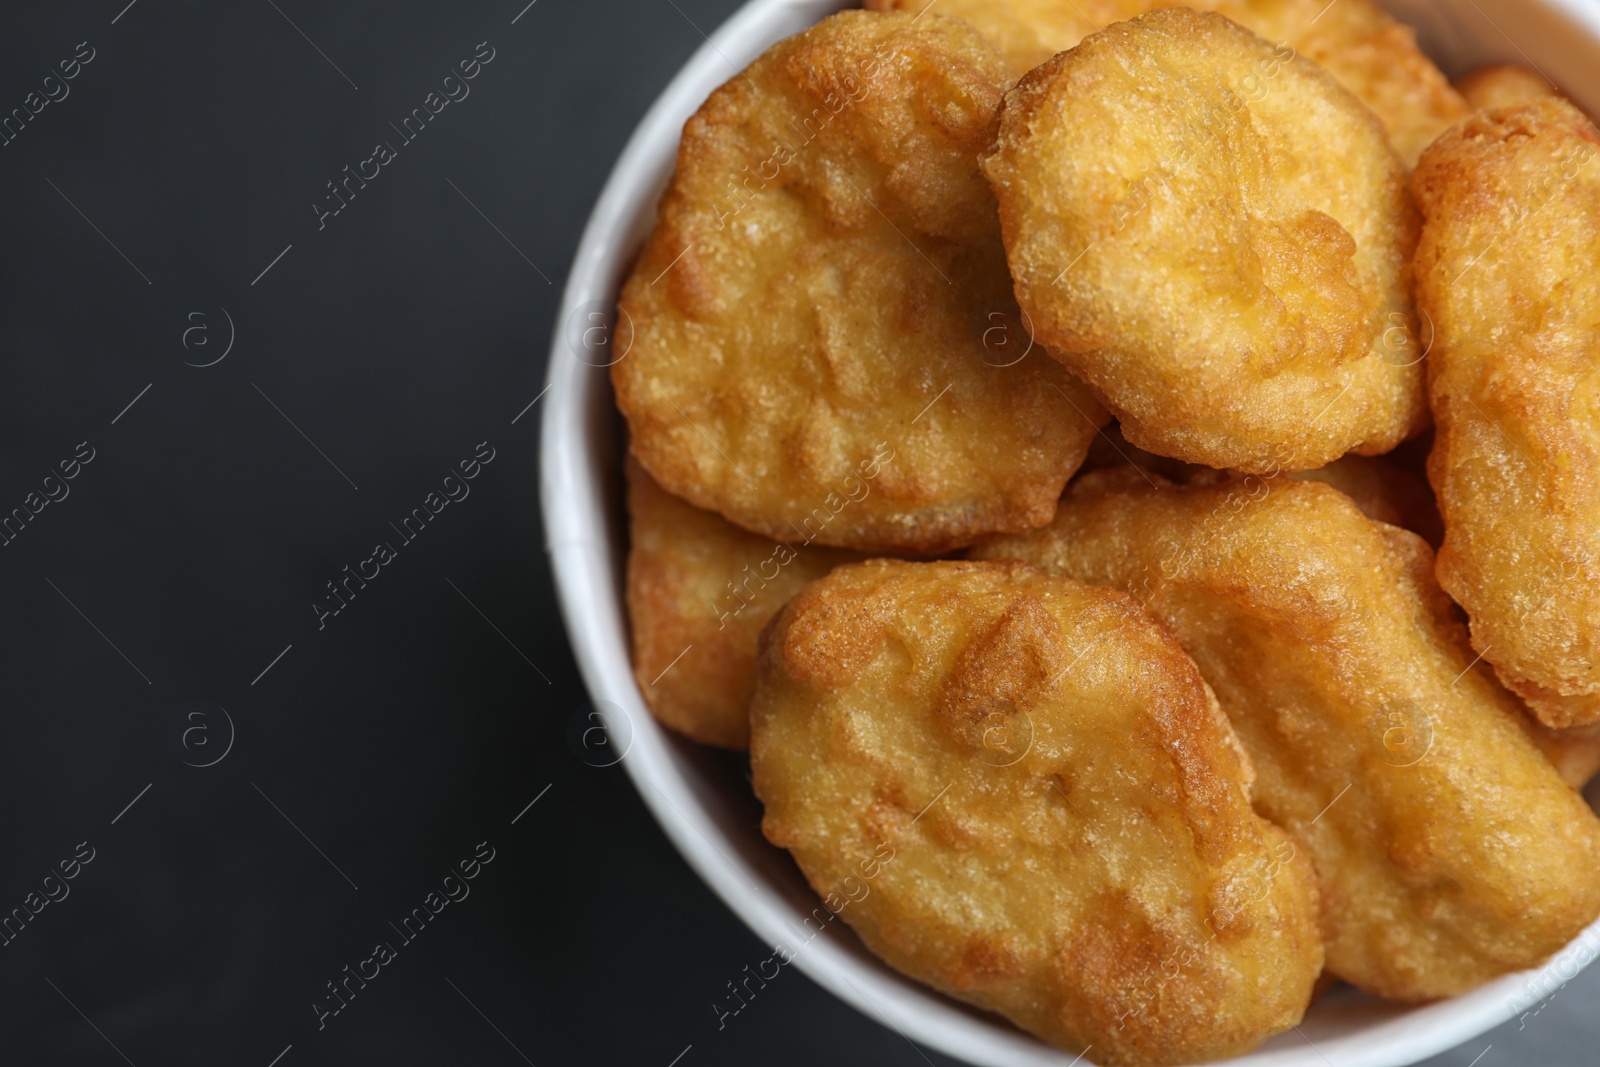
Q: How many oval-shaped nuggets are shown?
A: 3